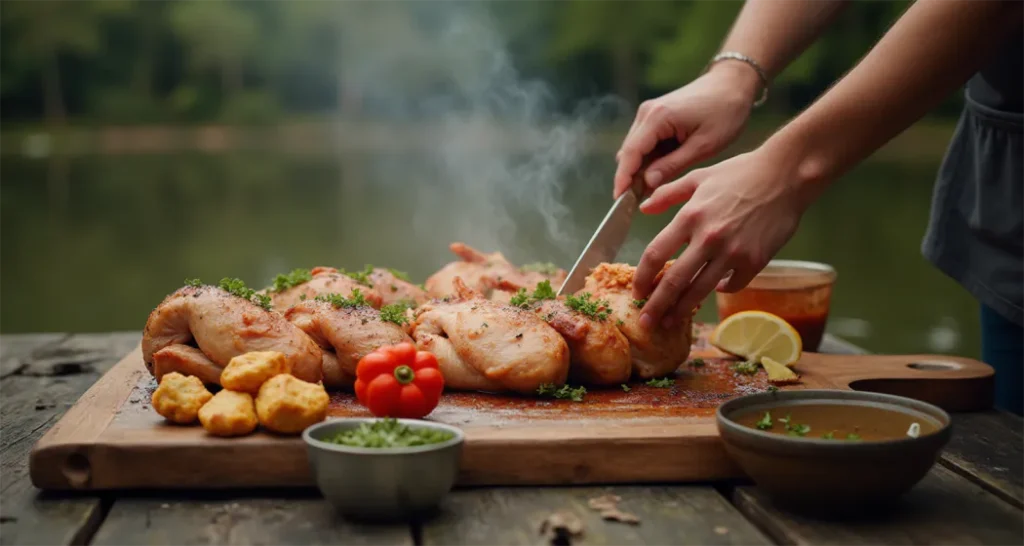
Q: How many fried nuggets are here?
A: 4